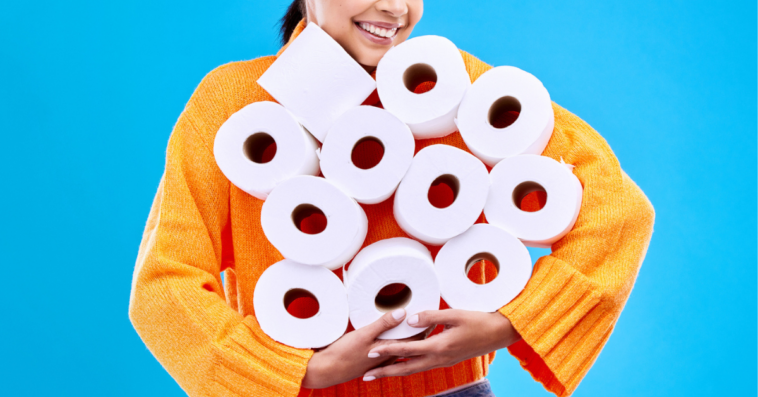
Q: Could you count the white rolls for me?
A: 11